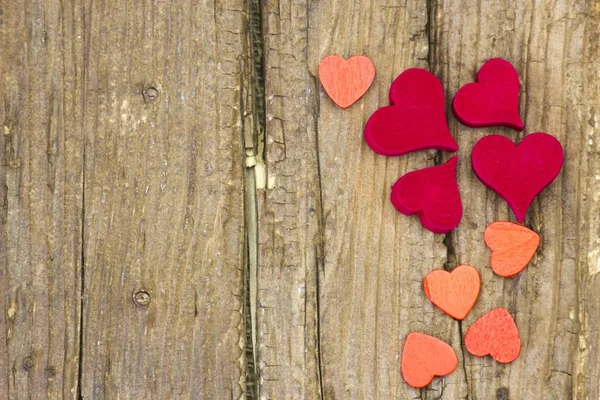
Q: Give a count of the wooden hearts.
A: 9